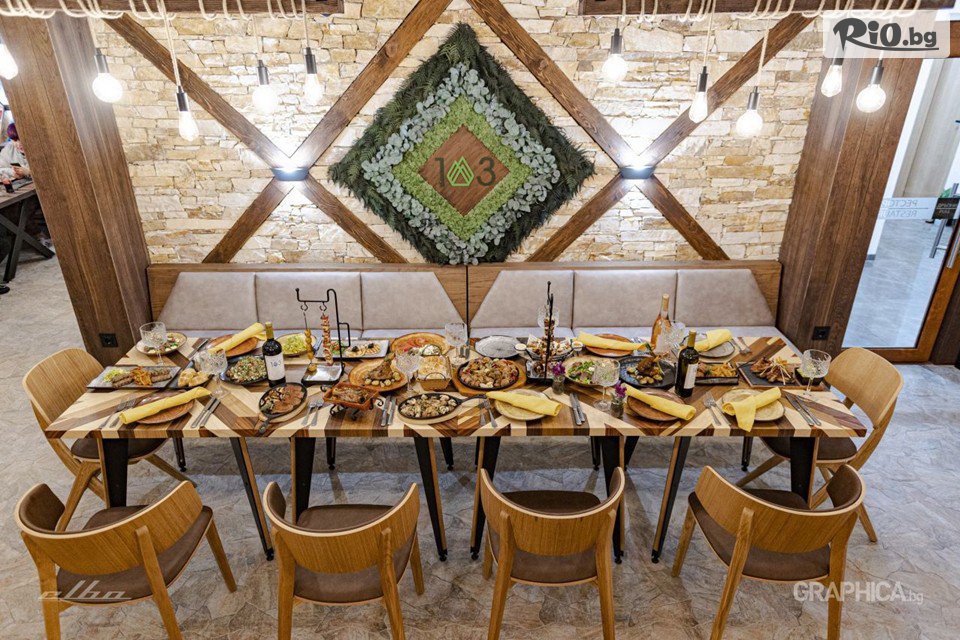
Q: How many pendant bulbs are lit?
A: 10